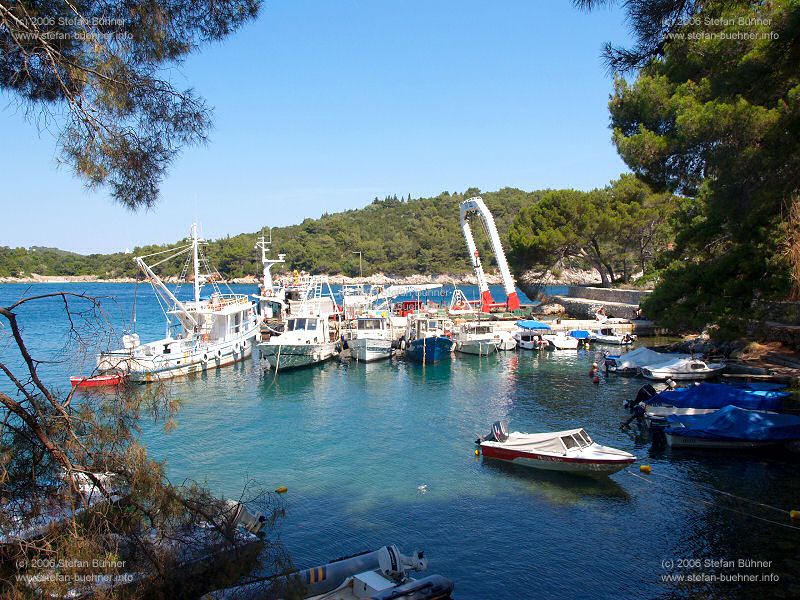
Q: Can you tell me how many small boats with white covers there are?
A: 3